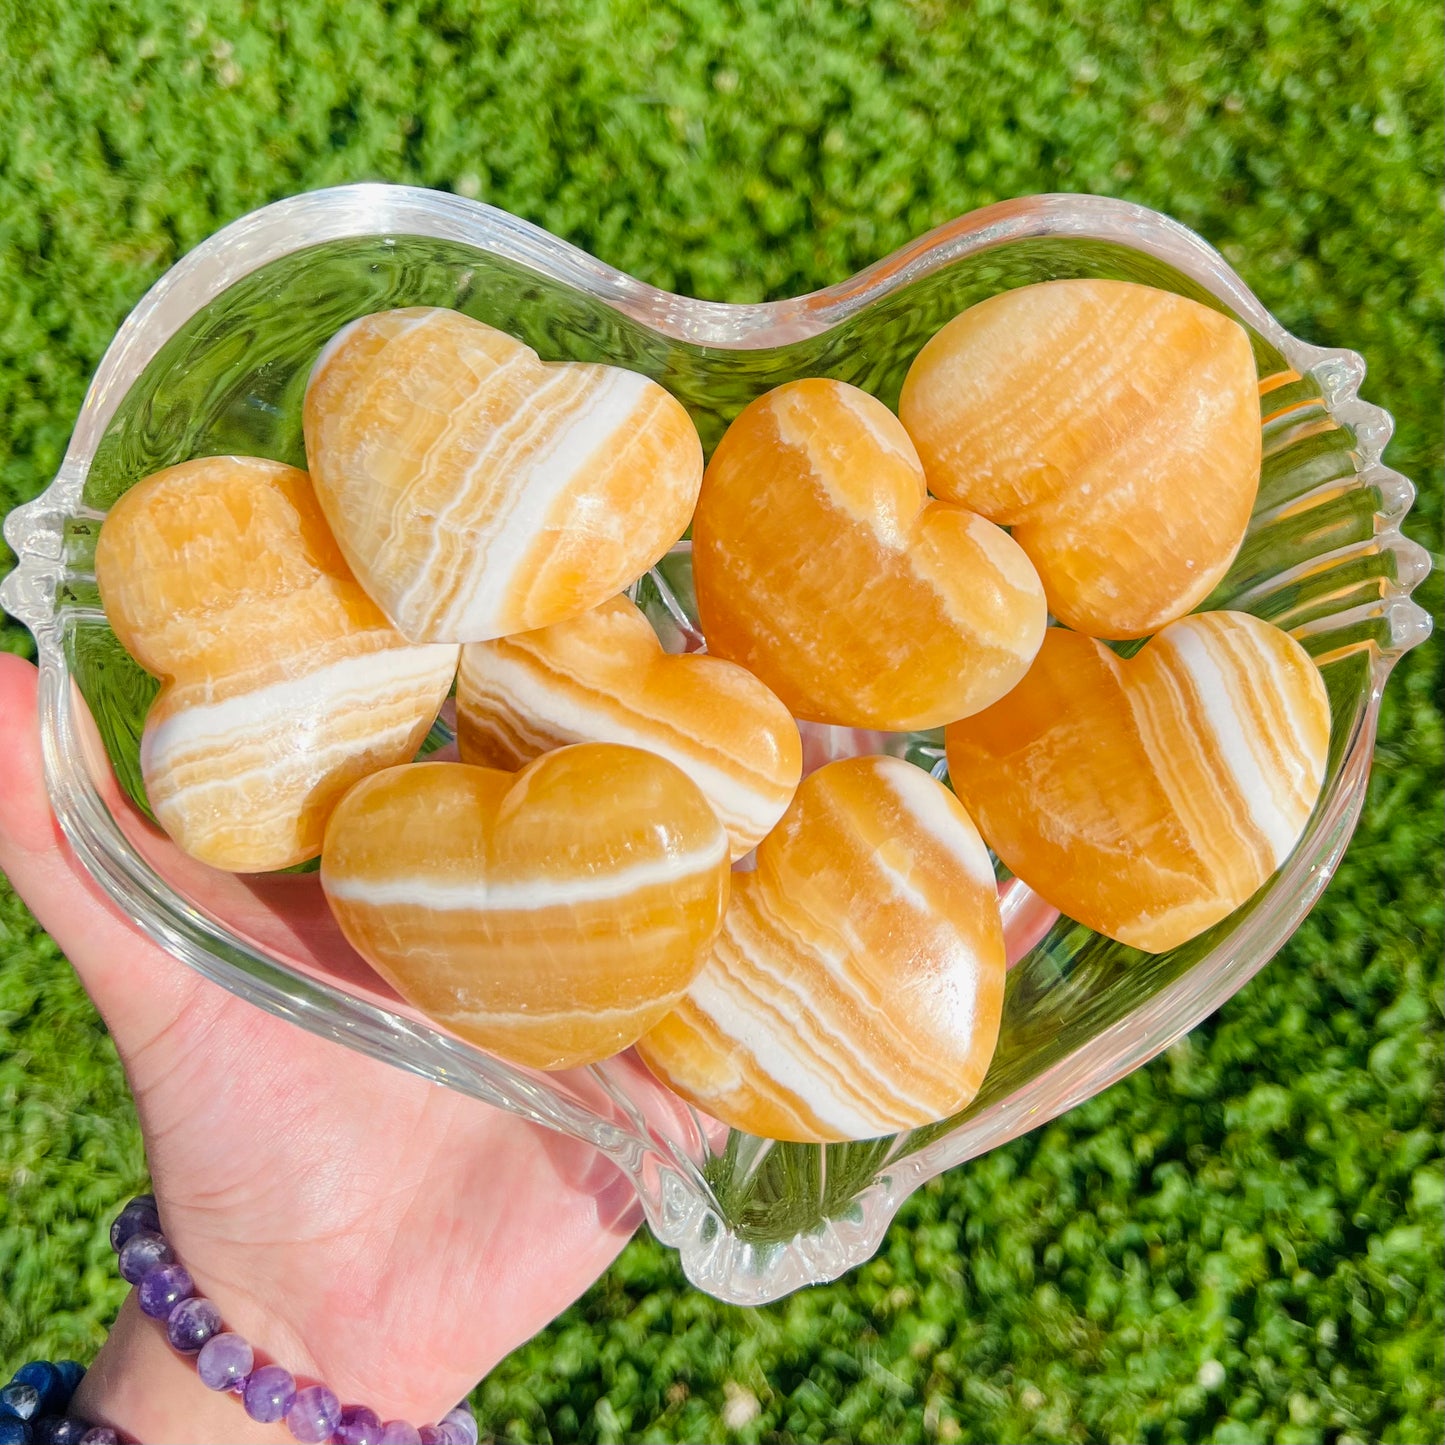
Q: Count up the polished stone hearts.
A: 8